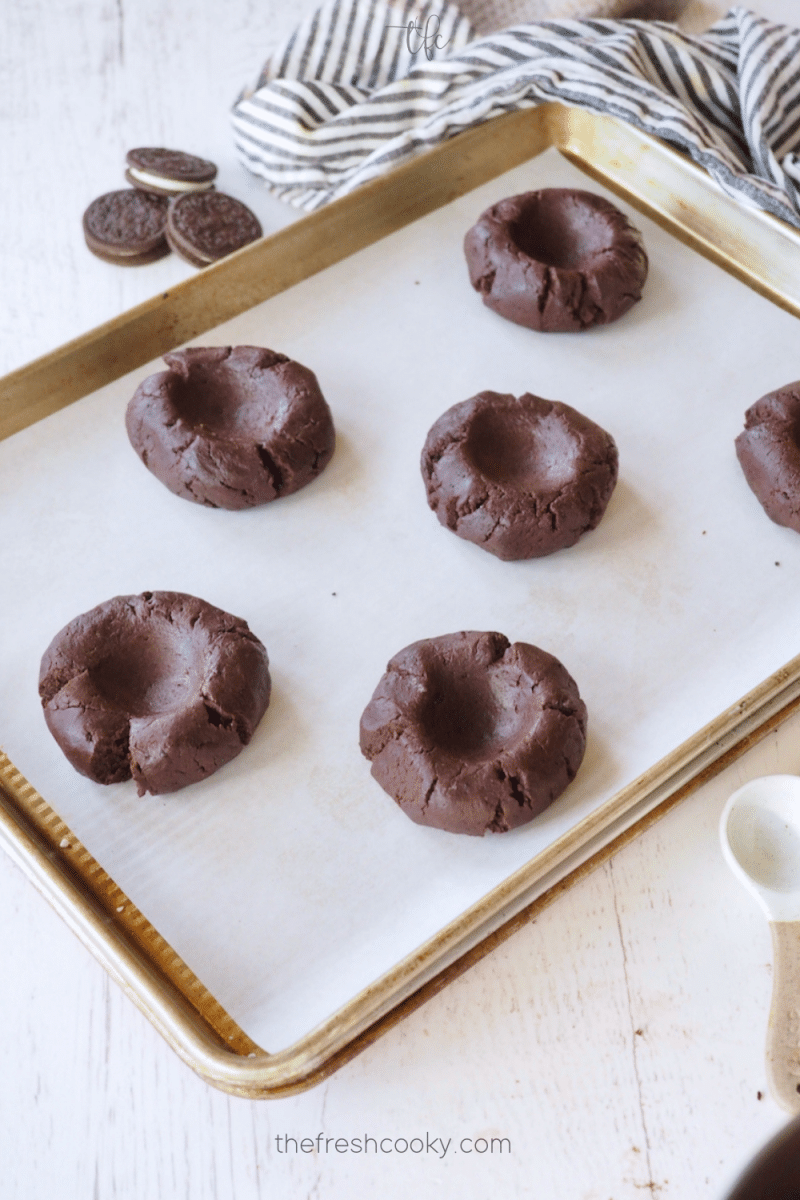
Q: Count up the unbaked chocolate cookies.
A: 6